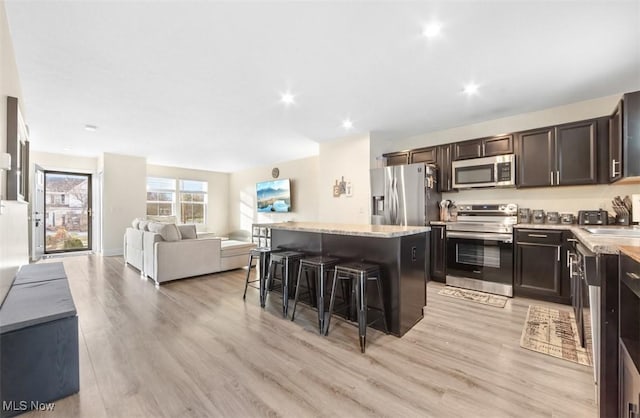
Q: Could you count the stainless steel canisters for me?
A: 4